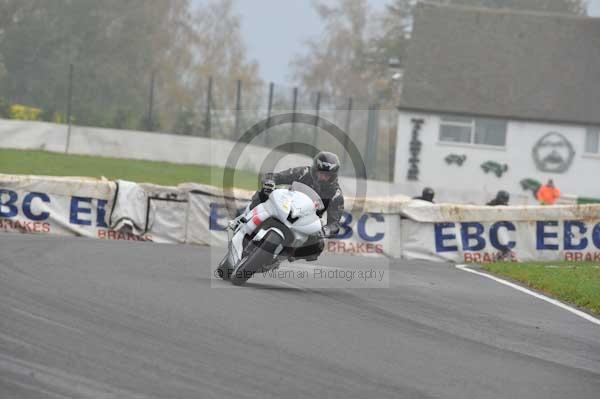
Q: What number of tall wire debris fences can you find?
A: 1